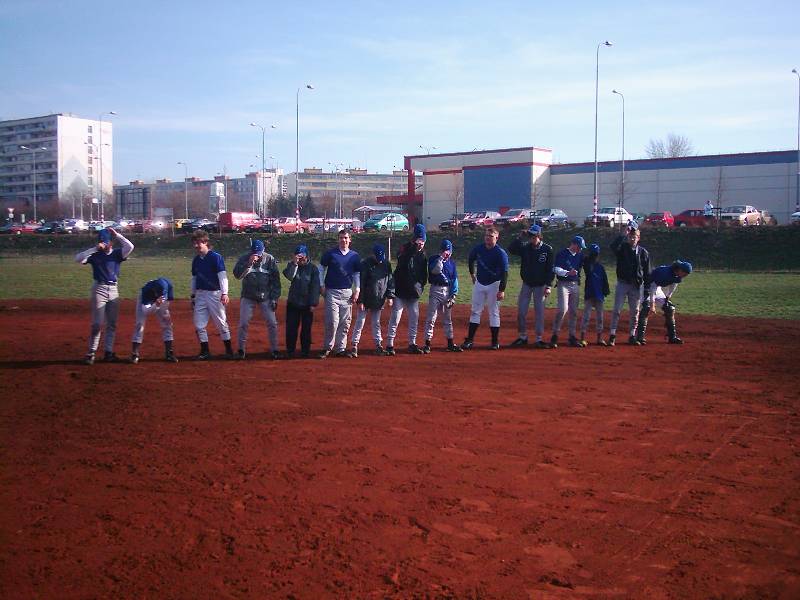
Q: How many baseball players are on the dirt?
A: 15